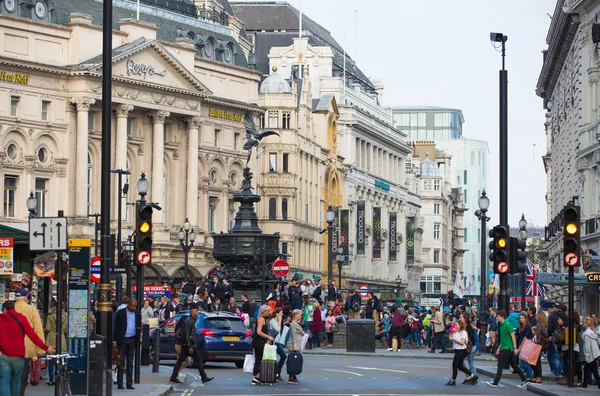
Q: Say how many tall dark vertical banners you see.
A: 6